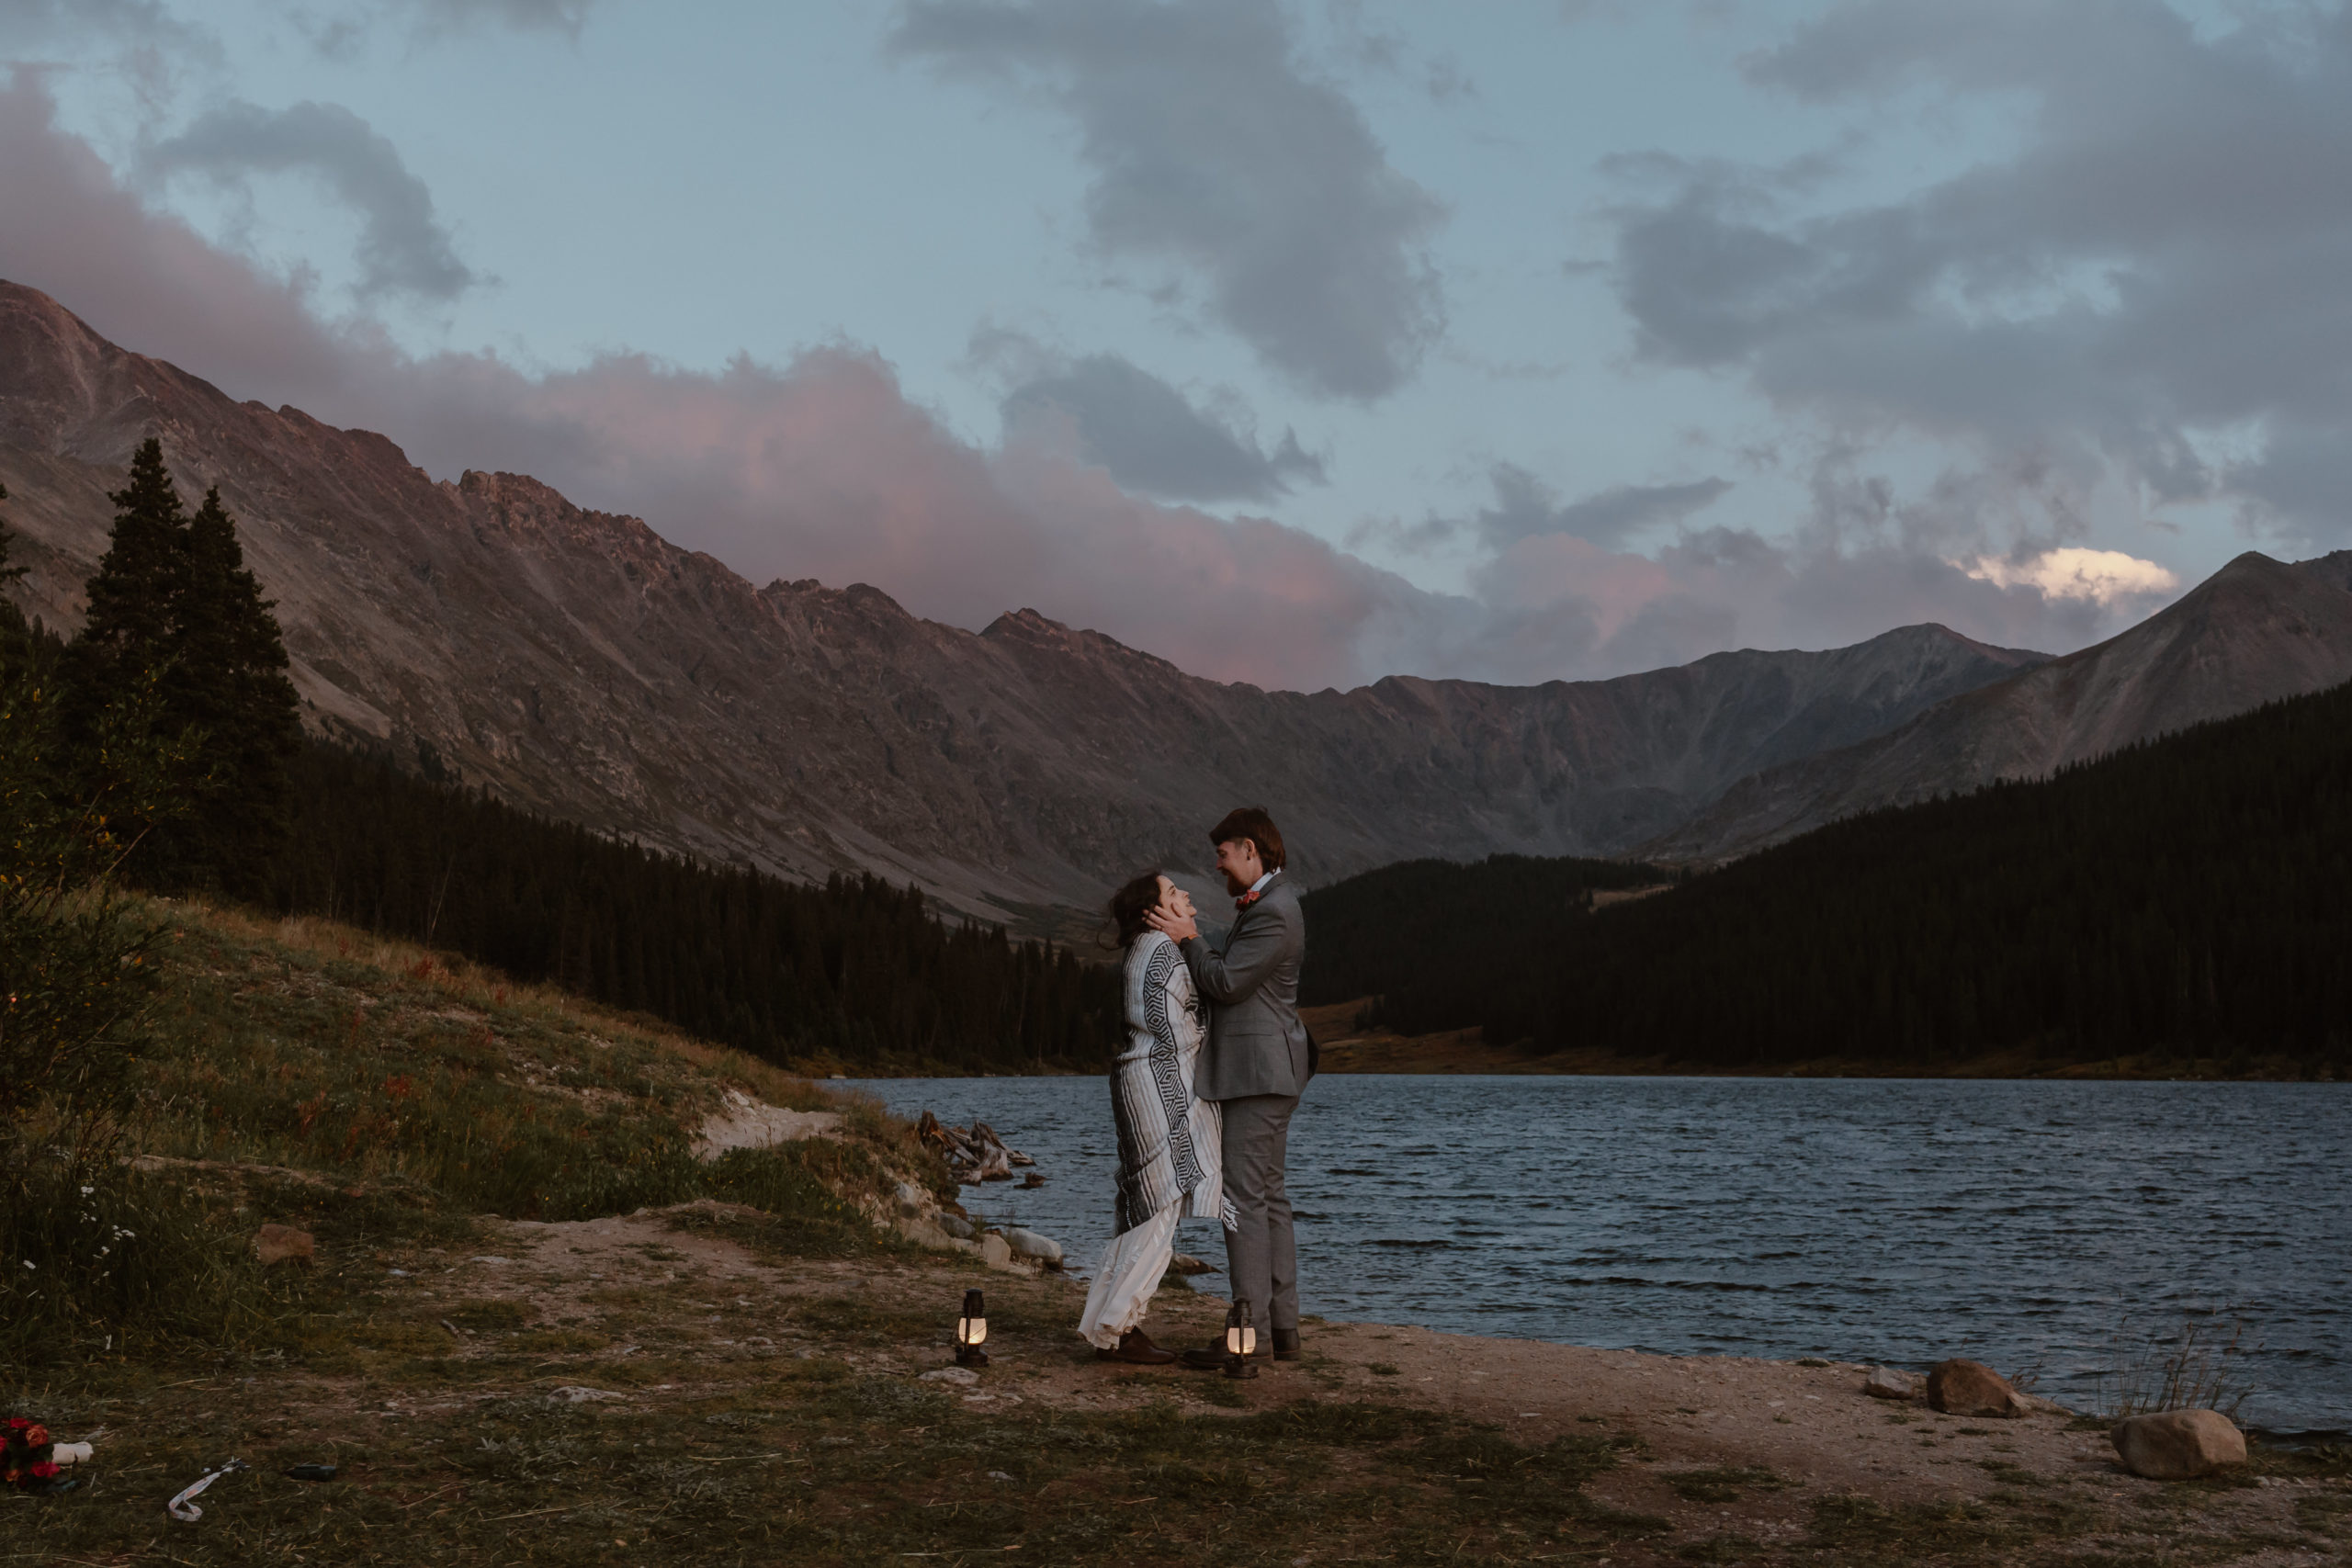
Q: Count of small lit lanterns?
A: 2